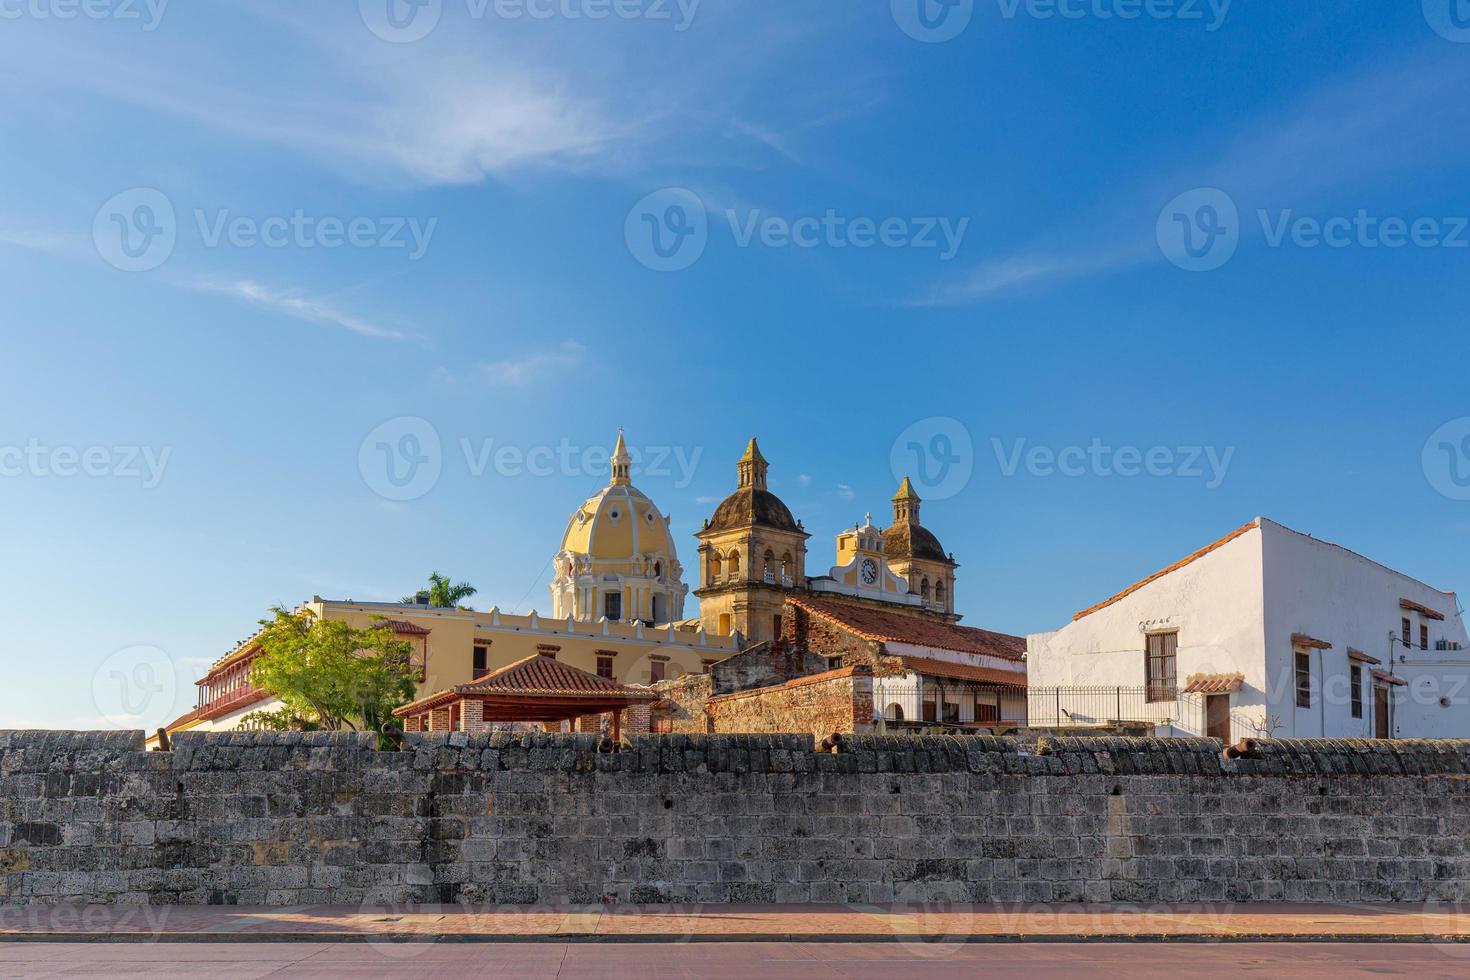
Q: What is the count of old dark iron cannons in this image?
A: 5